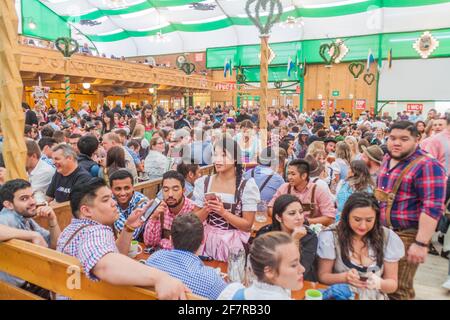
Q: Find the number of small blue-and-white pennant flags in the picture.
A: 3